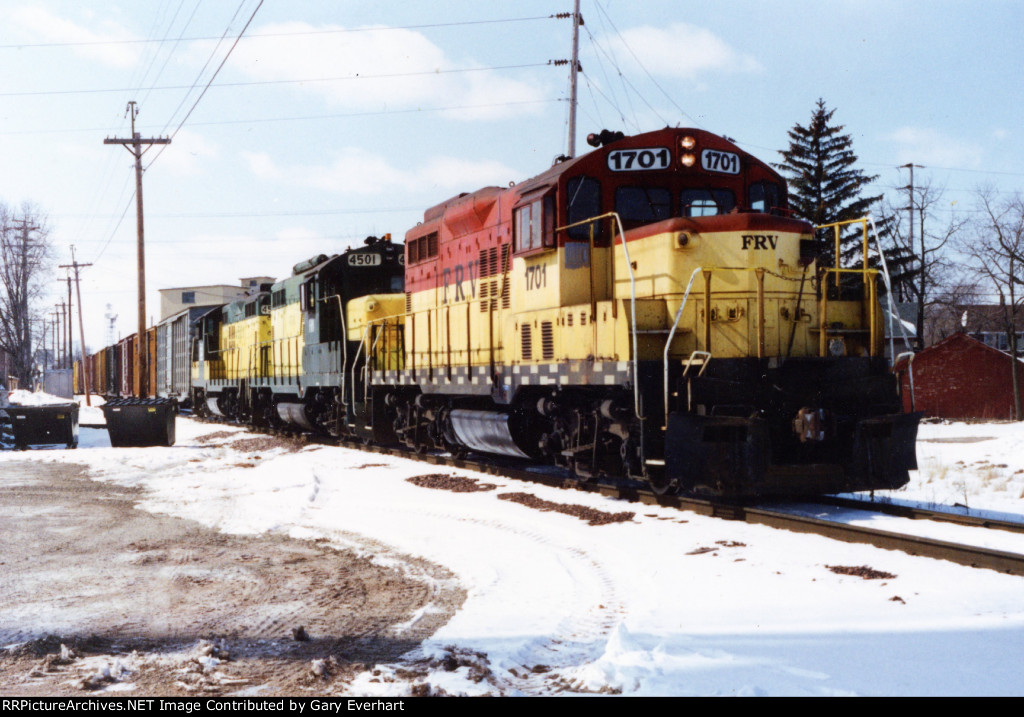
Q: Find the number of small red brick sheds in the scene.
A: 1